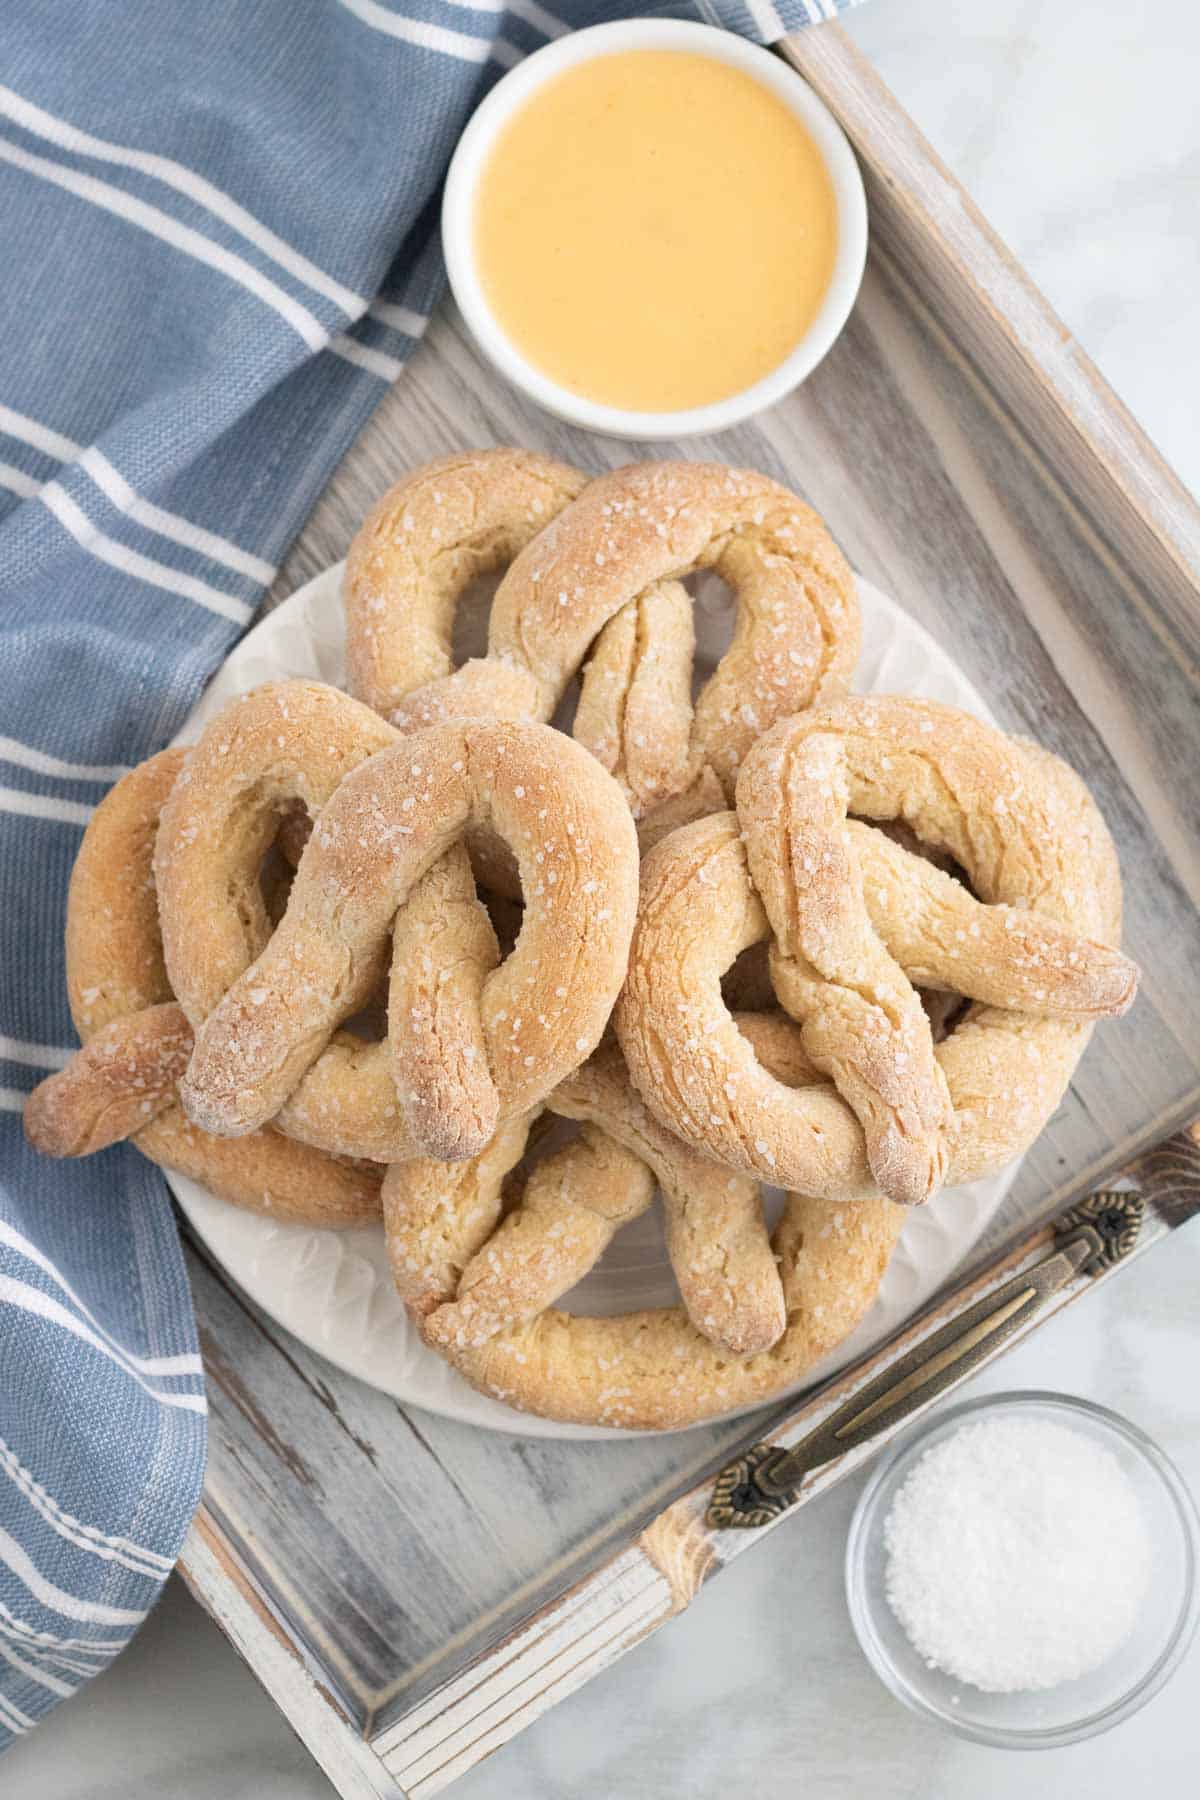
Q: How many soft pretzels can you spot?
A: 6